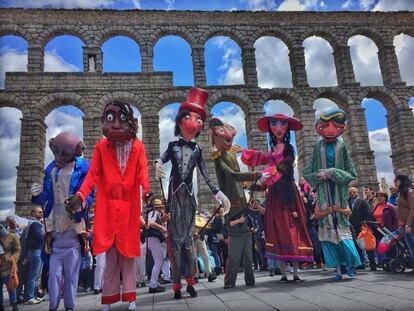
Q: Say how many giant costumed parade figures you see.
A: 6